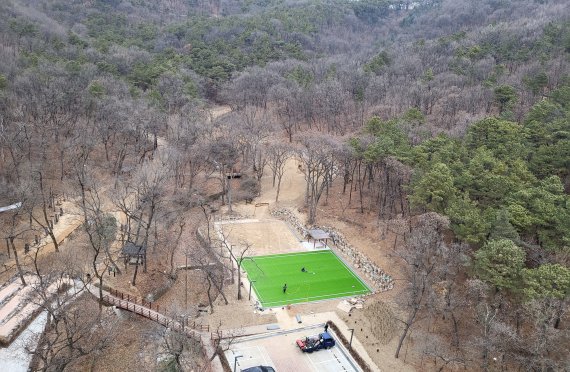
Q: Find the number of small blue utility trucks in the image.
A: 1